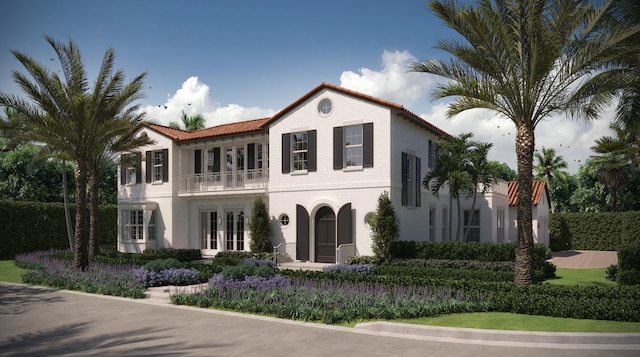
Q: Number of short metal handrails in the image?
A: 2